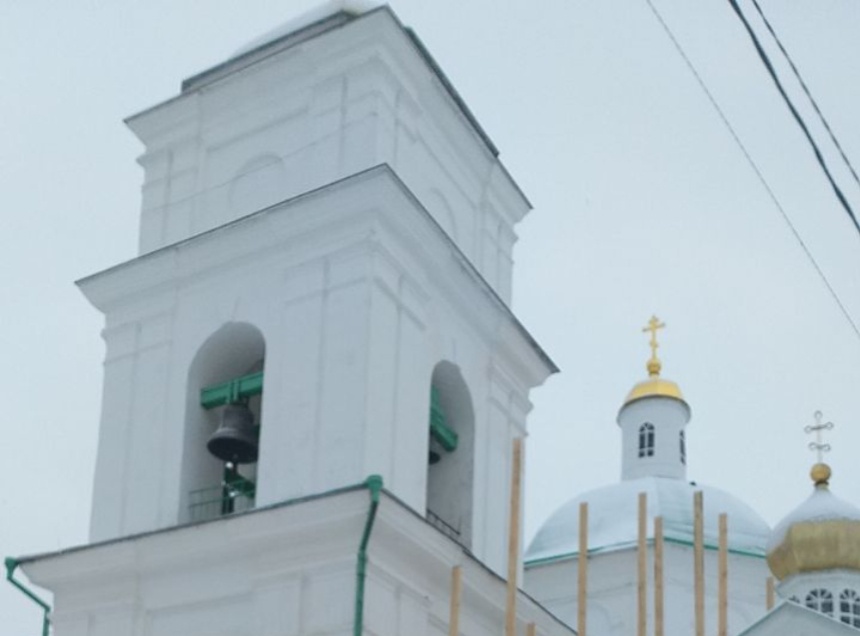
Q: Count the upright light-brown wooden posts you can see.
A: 9